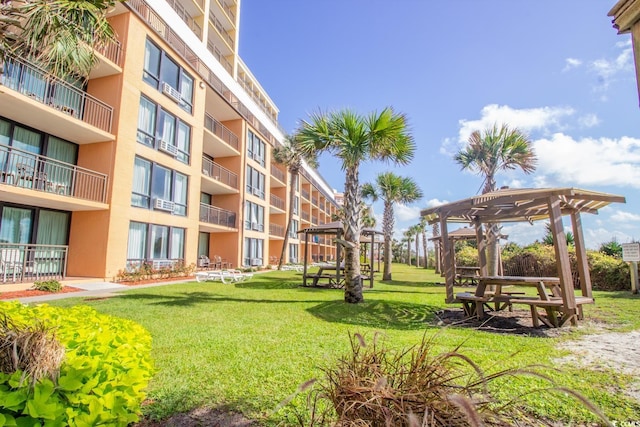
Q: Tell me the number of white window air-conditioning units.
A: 8